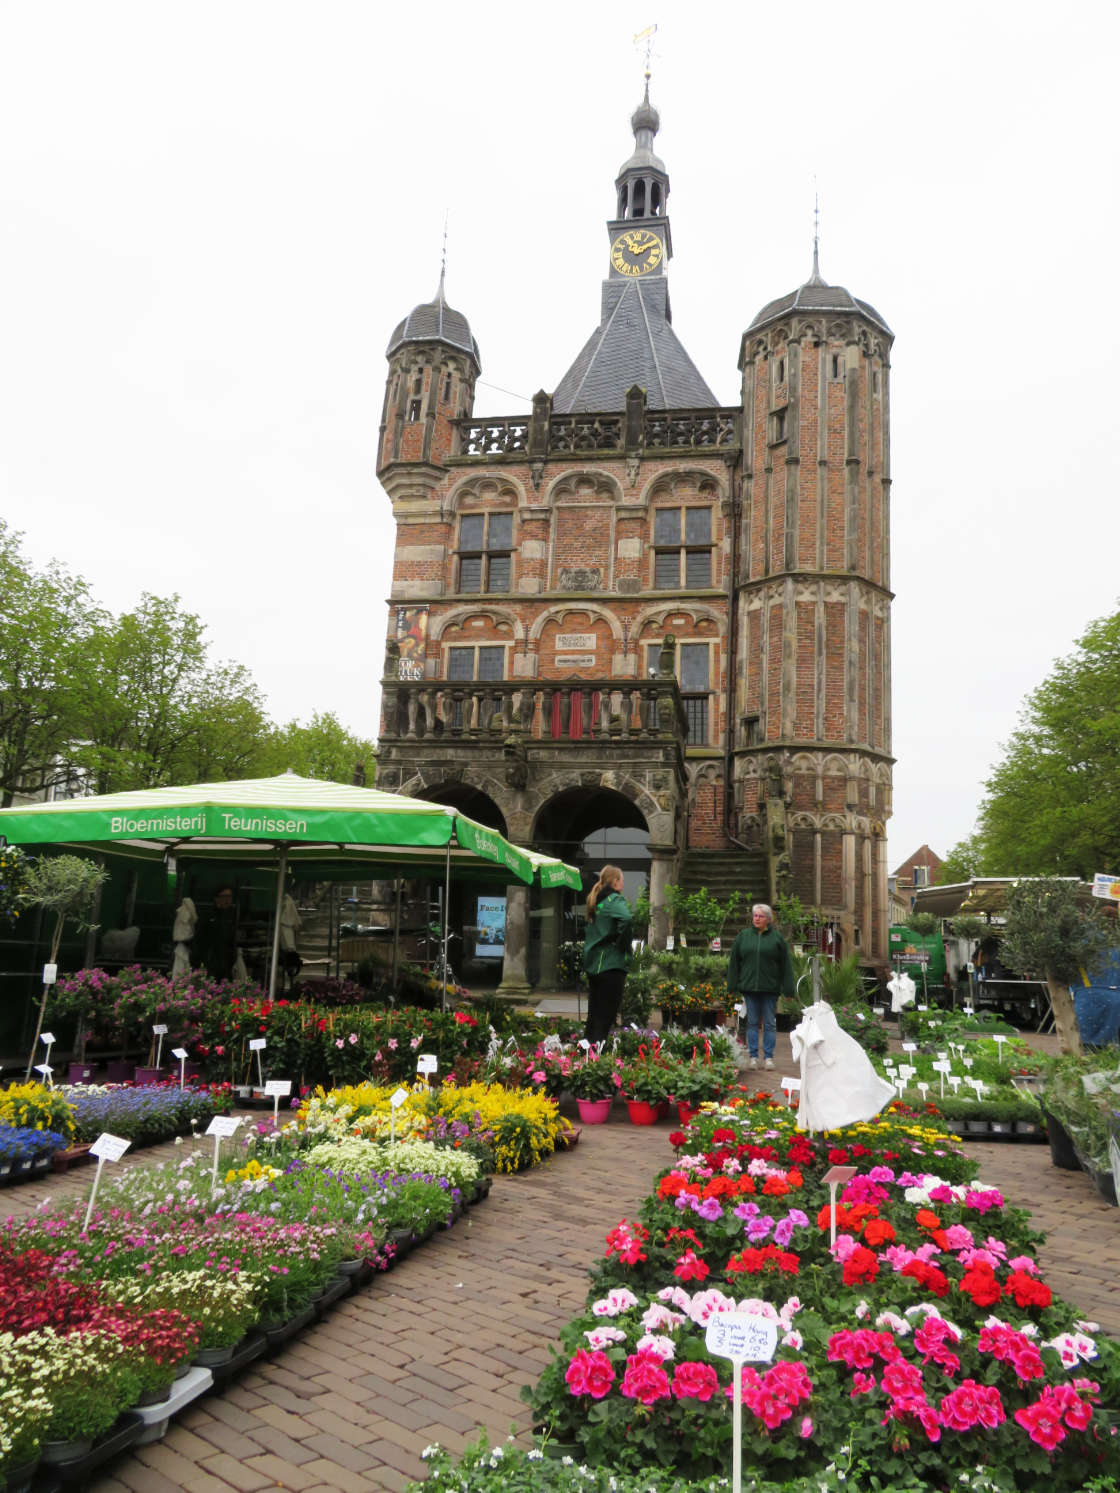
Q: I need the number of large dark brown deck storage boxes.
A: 0